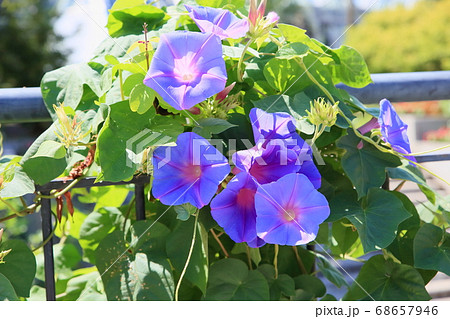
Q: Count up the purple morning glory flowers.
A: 8